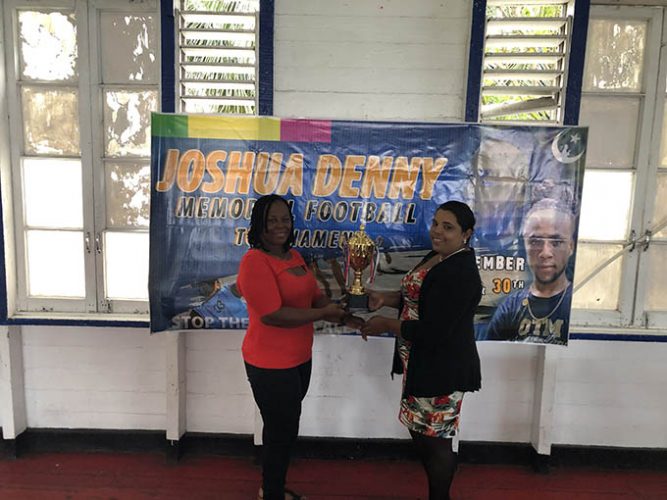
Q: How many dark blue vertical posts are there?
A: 4